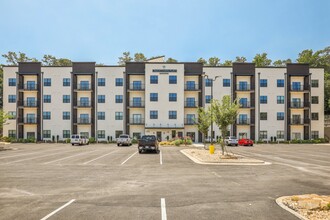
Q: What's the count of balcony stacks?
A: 6